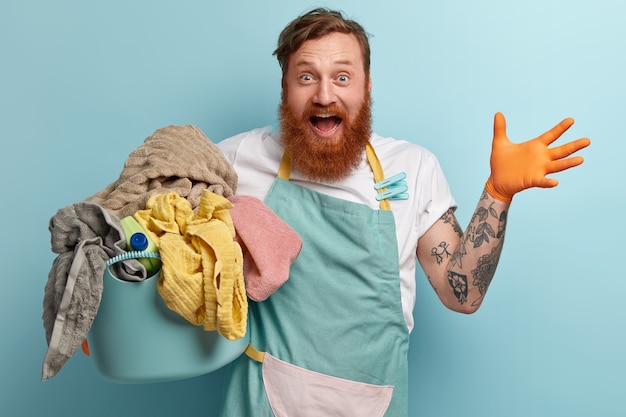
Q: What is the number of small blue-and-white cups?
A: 0